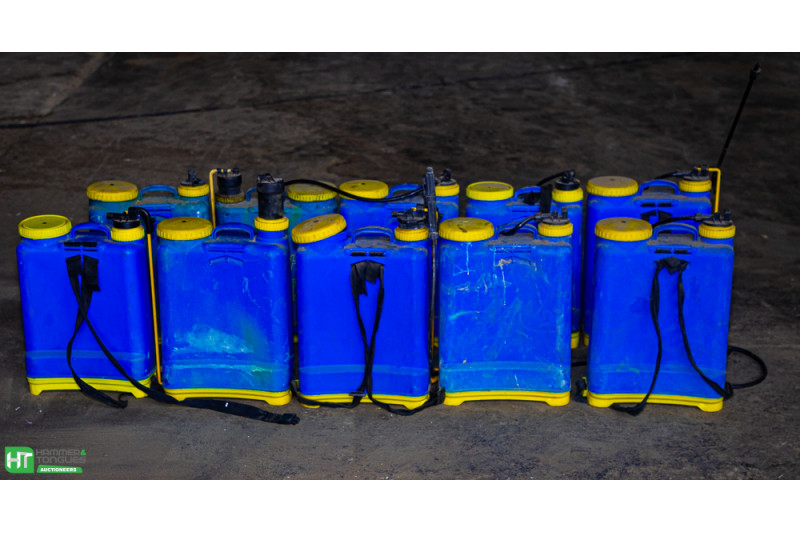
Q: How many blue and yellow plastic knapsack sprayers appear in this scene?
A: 10